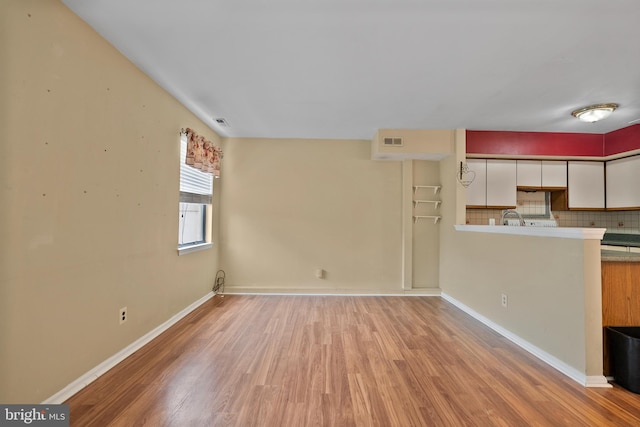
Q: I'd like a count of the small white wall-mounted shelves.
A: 3